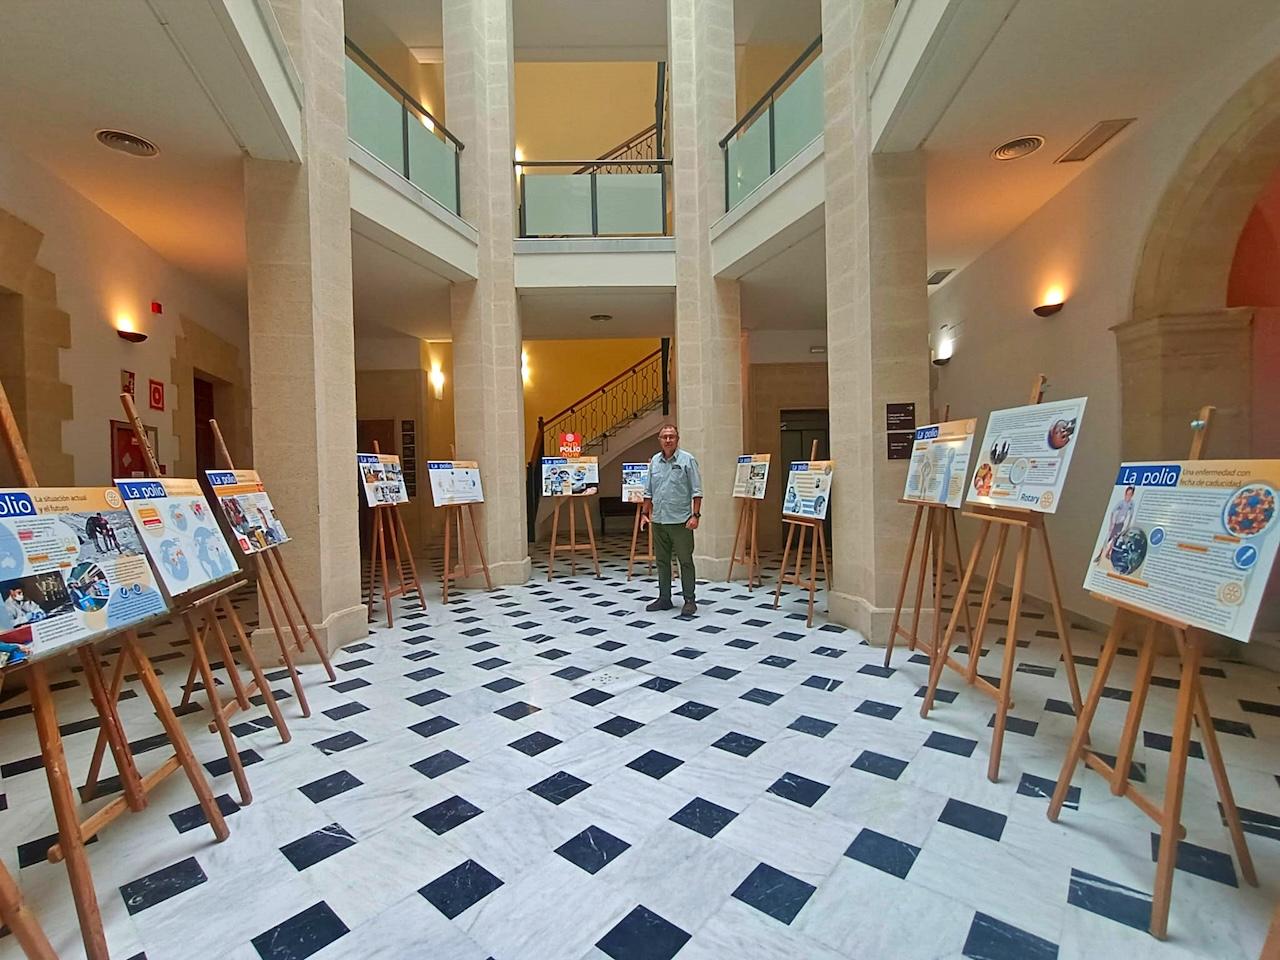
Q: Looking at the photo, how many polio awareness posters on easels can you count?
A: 12